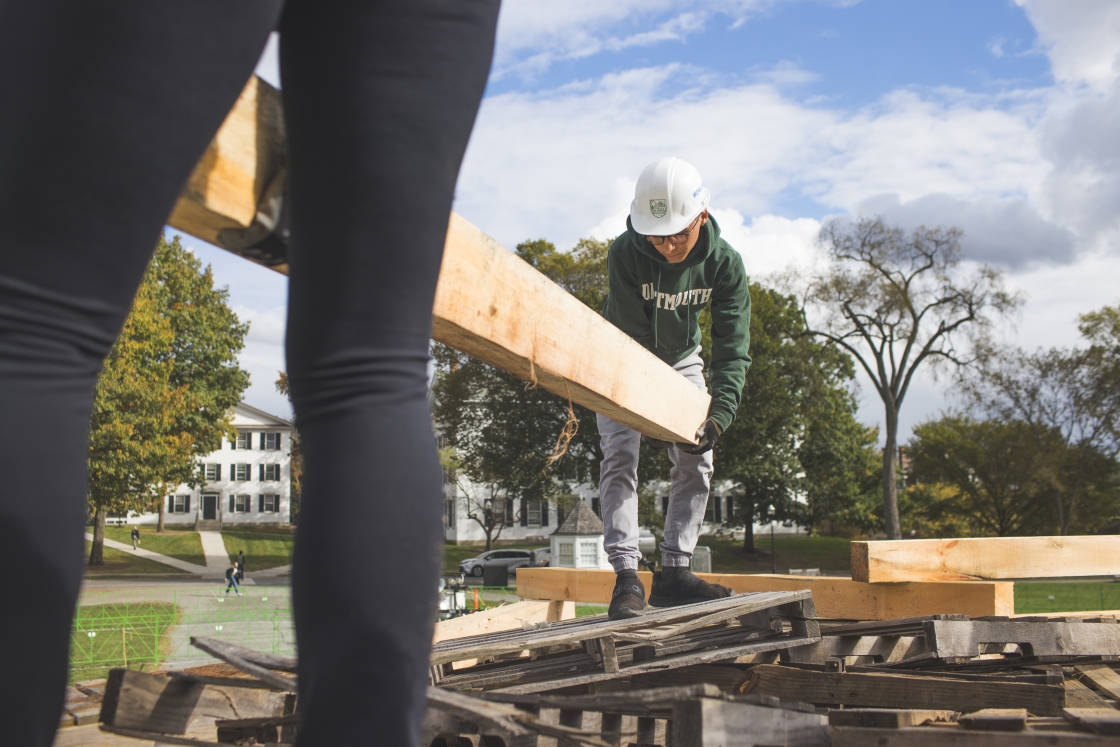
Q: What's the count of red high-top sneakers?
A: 0